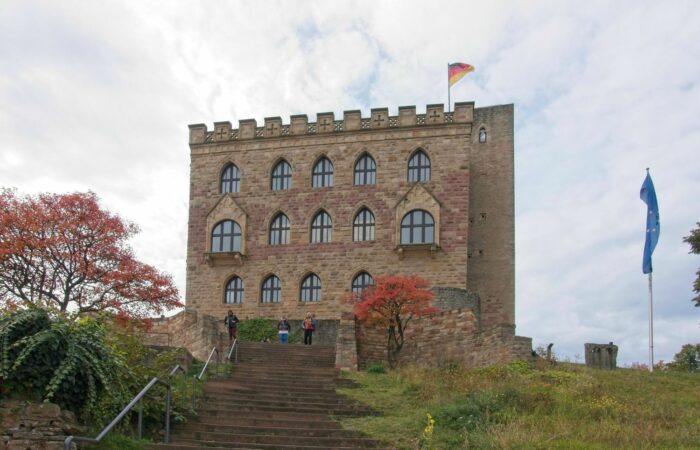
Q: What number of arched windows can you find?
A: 15